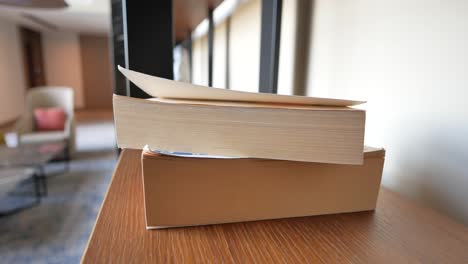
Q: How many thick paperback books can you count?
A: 2